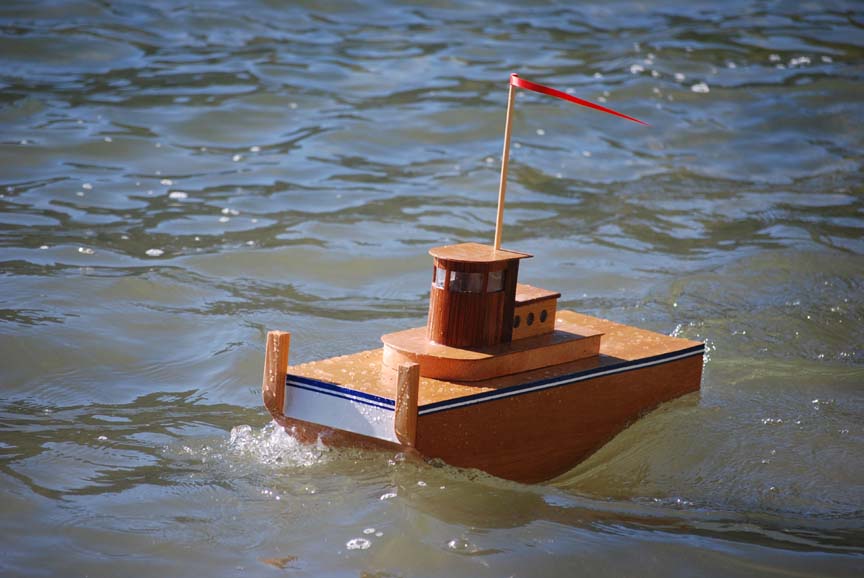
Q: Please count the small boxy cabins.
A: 1